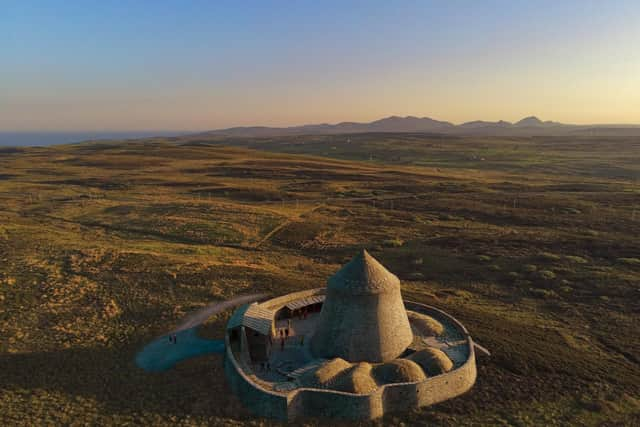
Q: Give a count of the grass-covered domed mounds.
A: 5